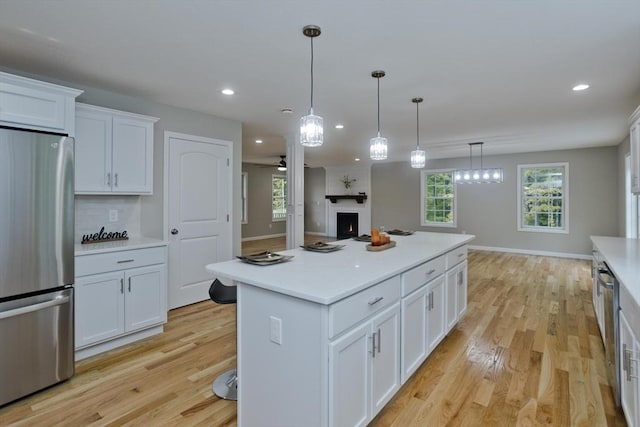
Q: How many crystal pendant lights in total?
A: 3